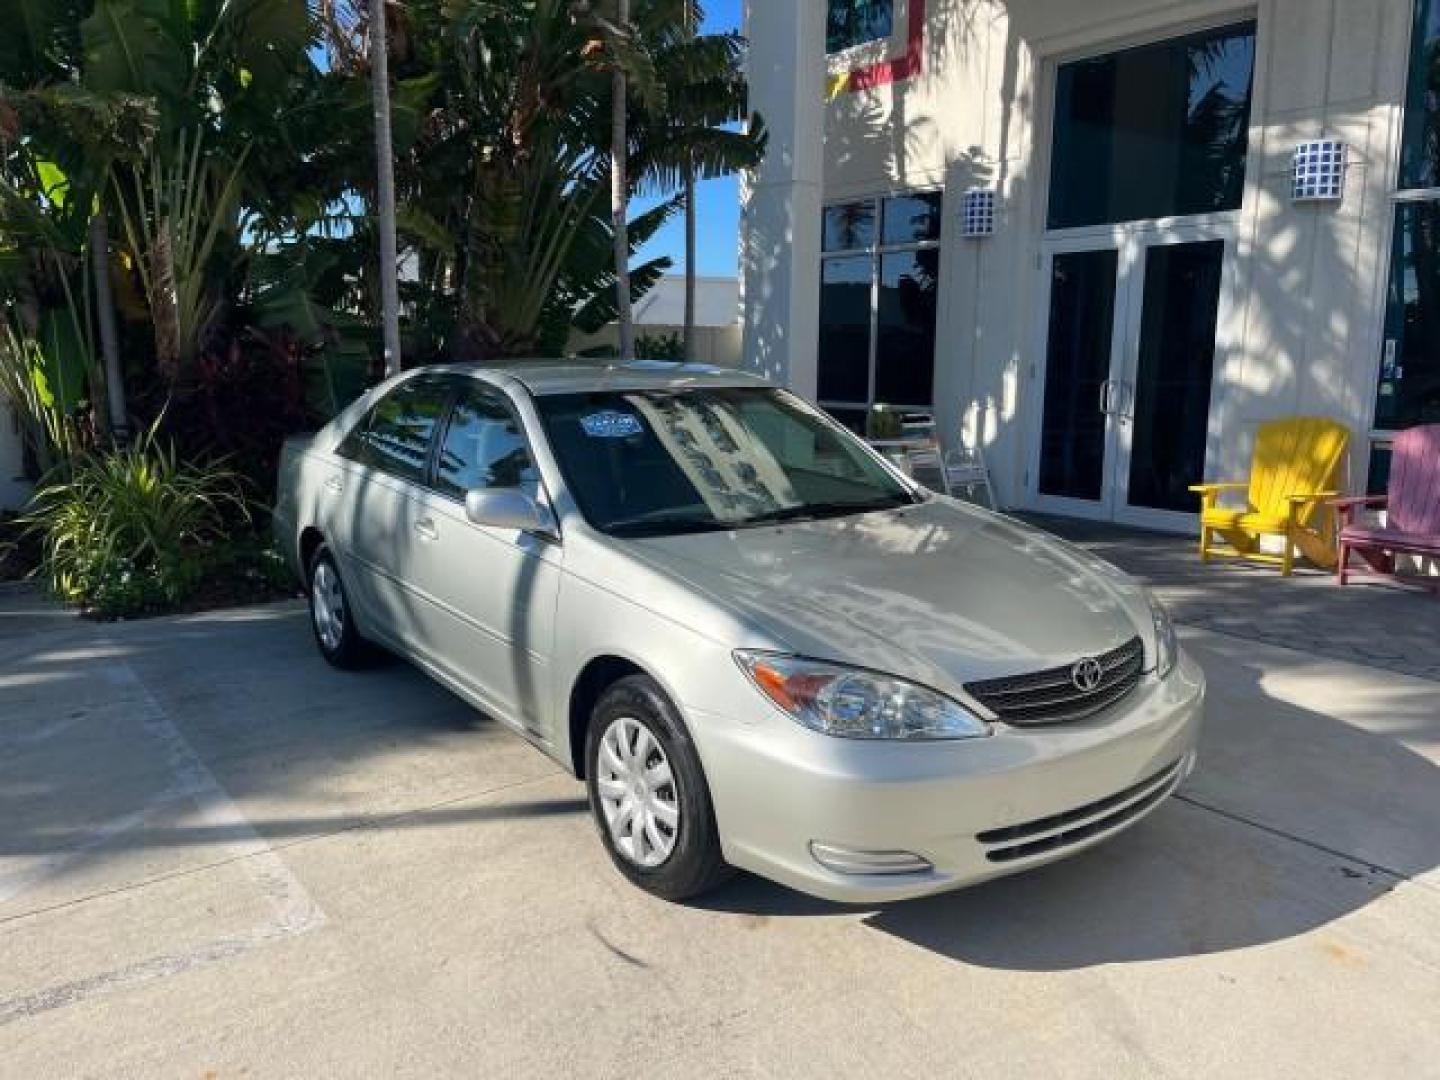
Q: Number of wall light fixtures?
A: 2